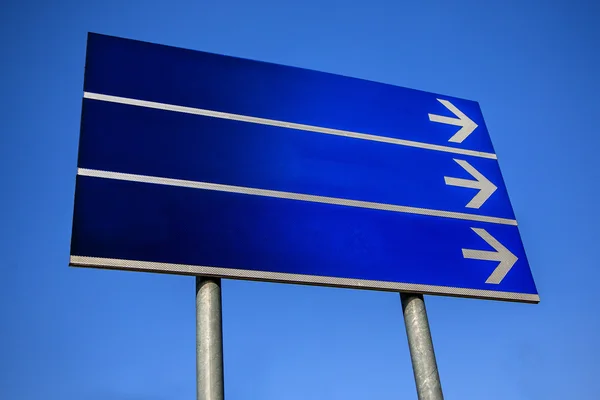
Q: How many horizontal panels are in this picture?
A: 3